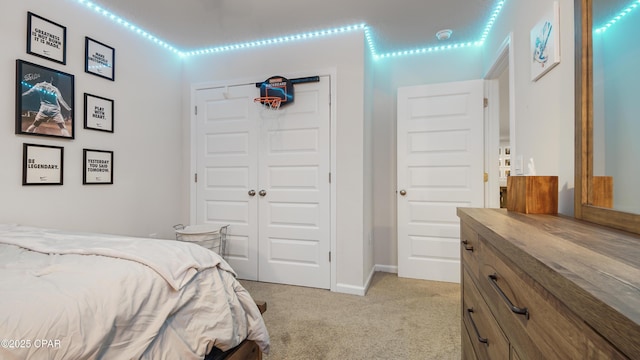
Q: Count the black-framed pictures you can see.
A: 6